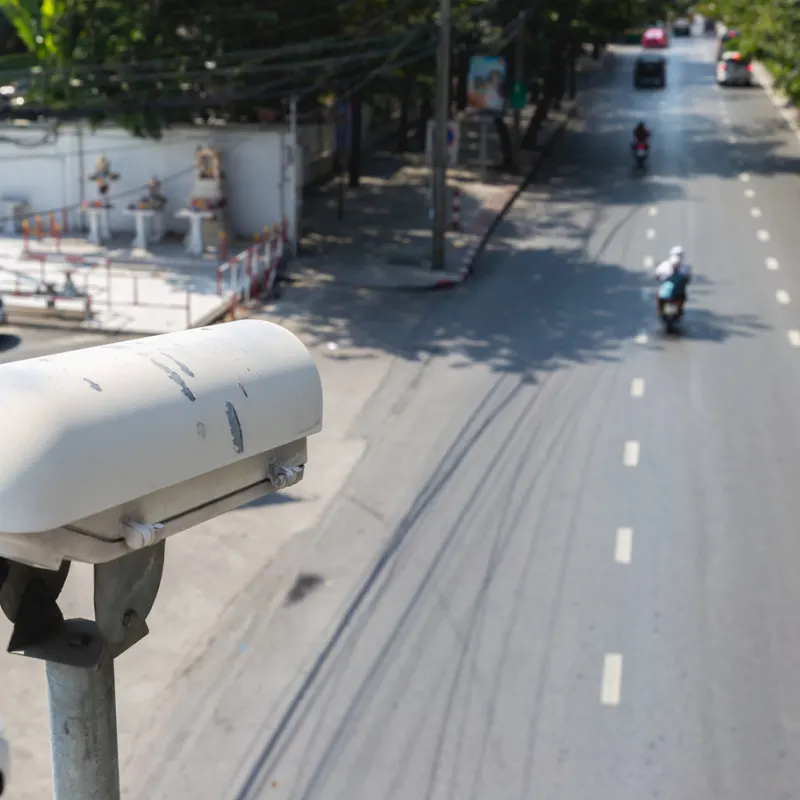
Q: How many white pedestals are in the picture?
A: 3